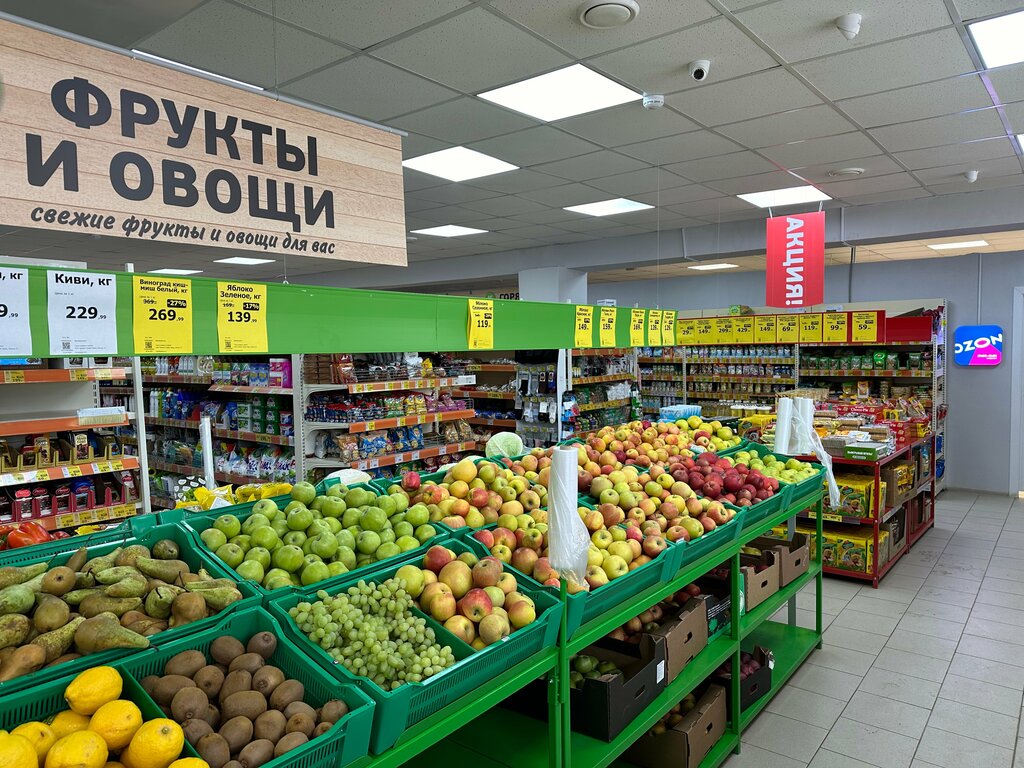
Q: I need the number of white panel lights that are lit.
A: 12